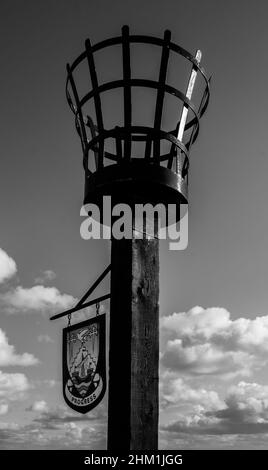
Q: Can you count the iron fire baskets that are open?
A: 1